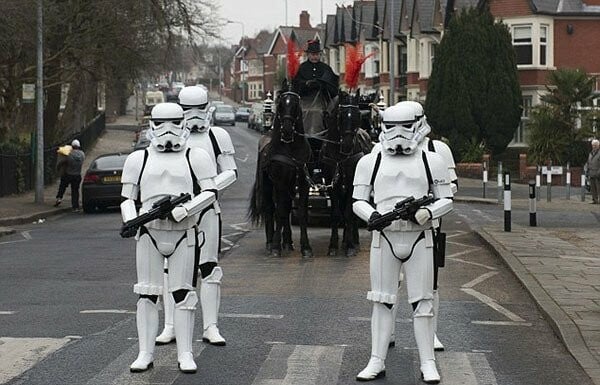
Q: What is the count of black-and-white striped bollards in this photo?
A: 2